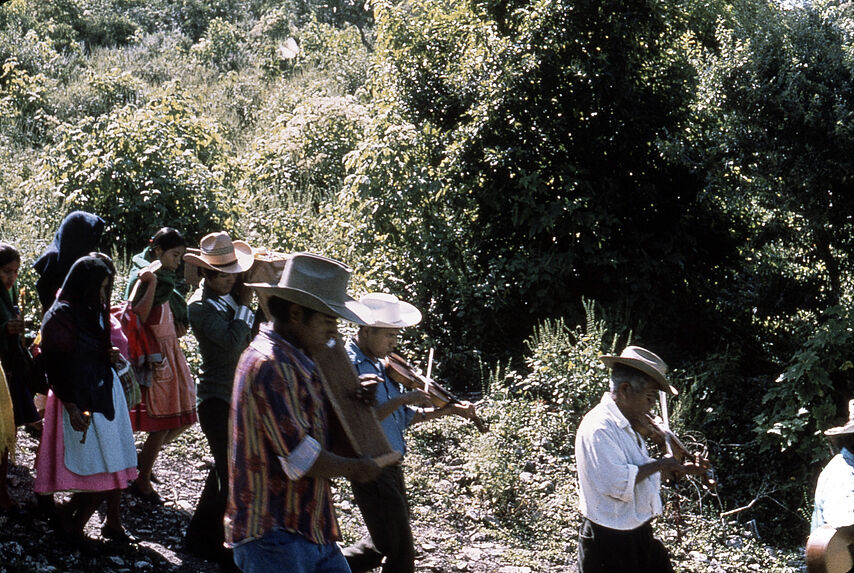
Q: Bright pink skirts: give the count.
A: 1